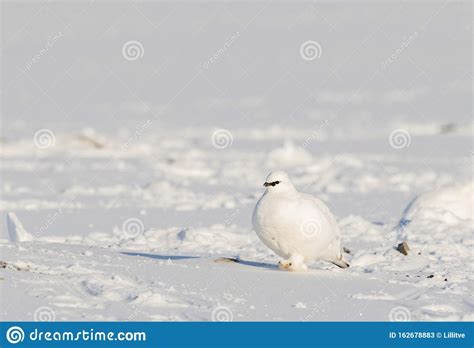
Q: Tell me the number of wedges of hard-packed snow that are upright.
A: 1